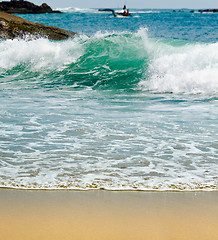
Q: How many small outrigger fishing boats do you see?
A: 1